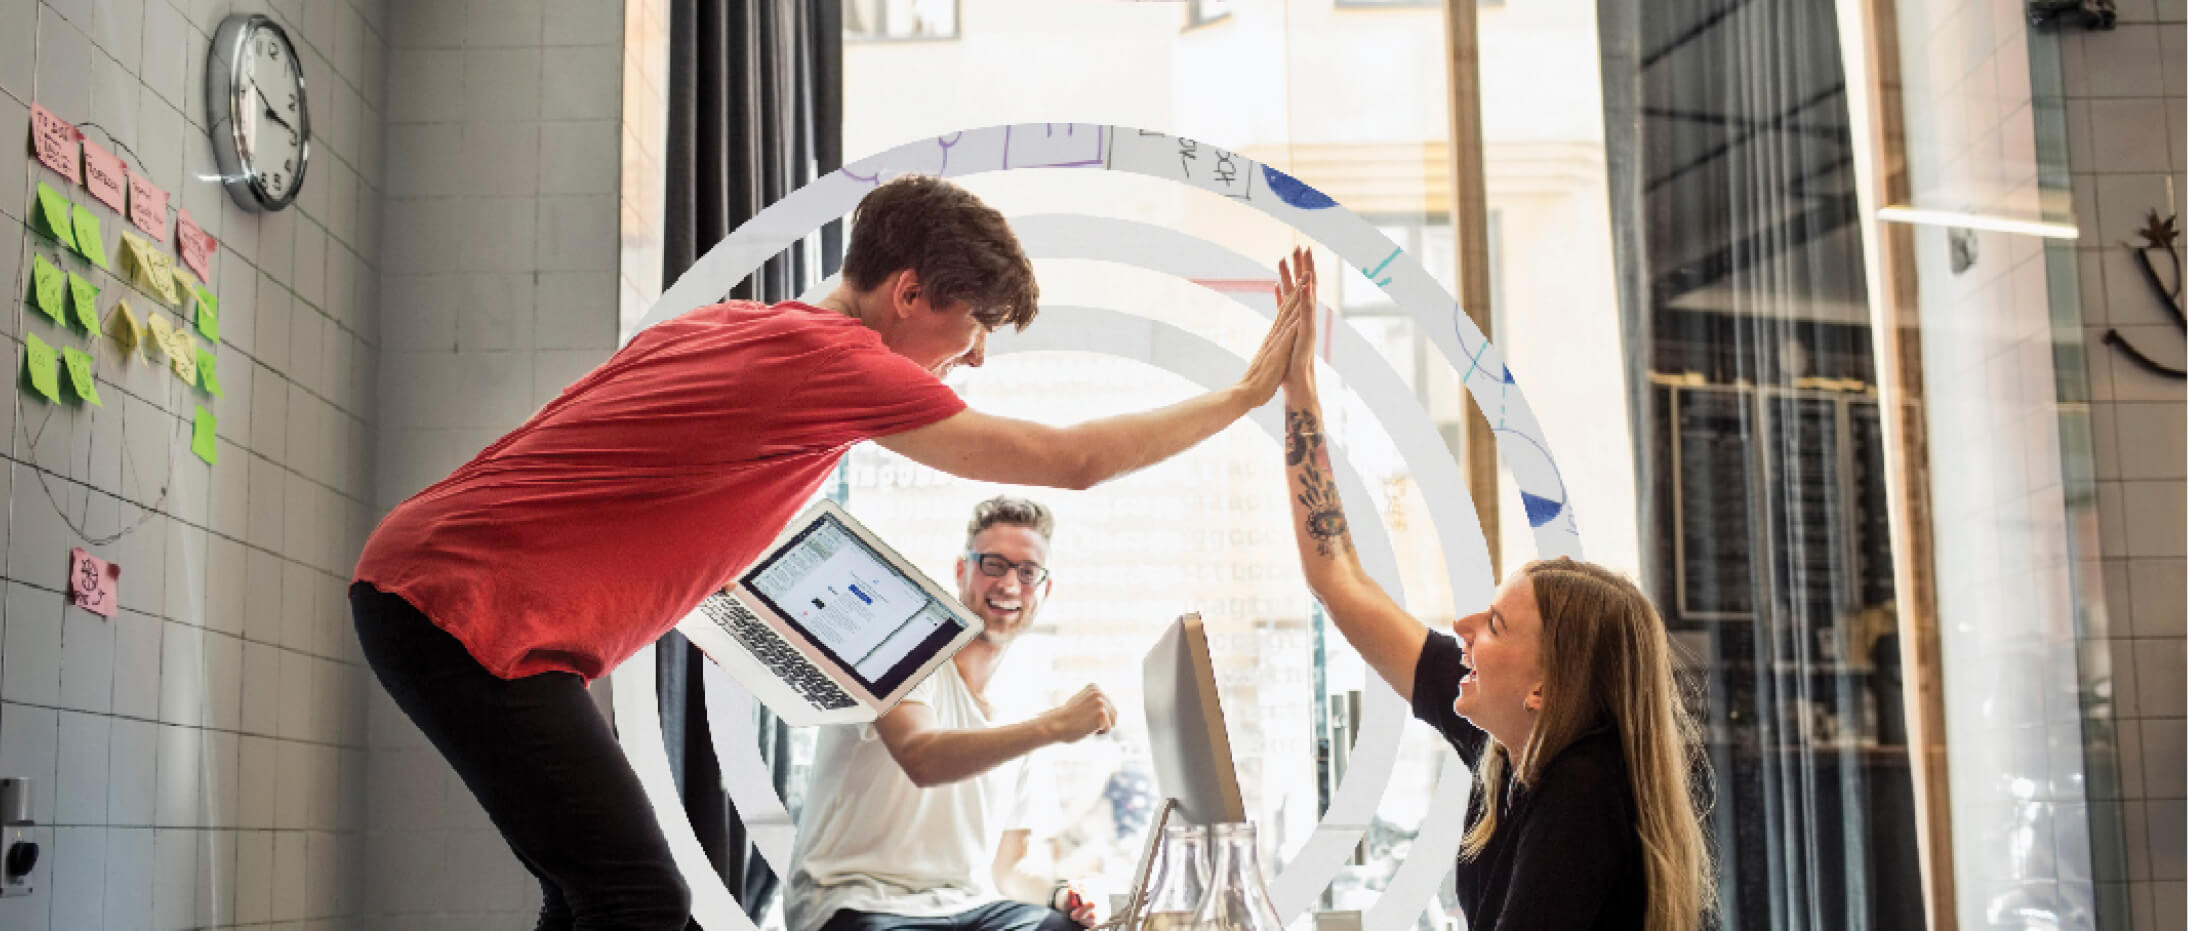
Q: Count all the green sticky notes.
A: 9